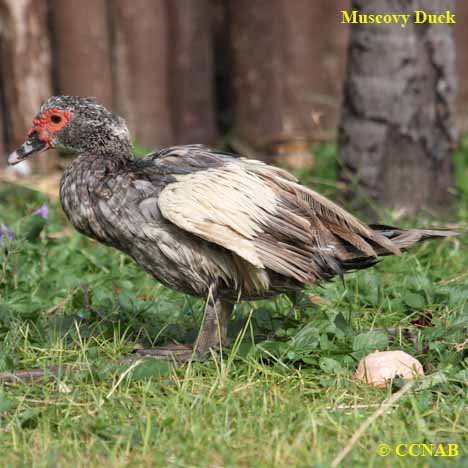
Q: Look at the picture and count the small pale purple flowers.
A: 2